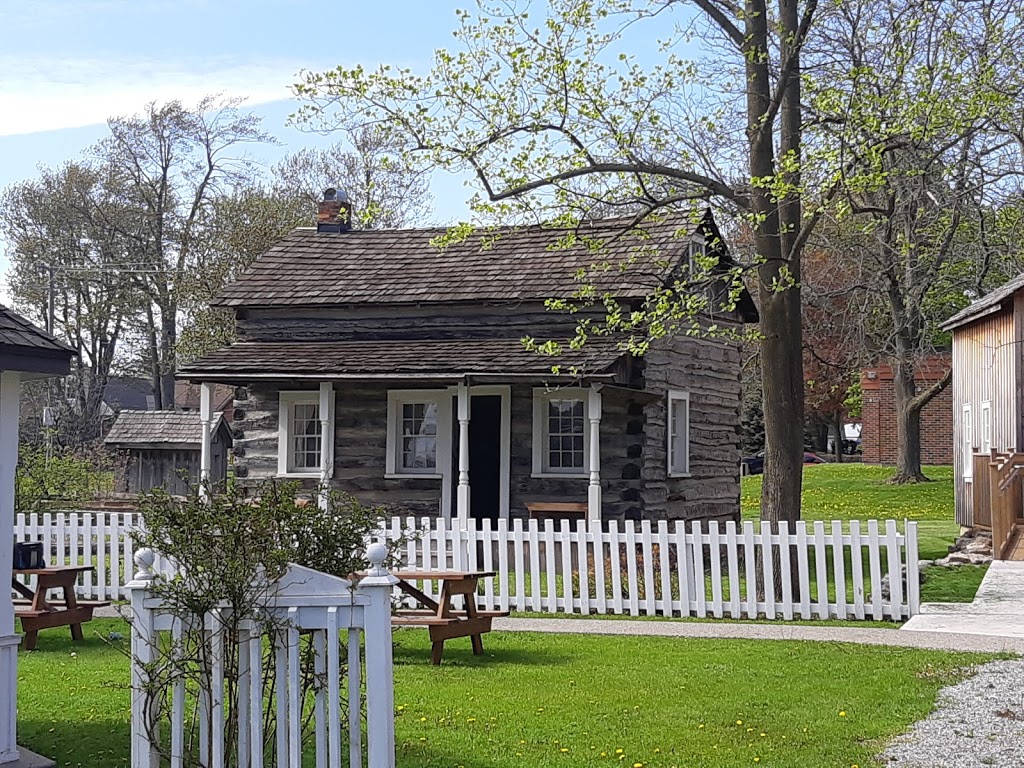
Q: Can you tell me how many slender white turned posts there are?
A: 4